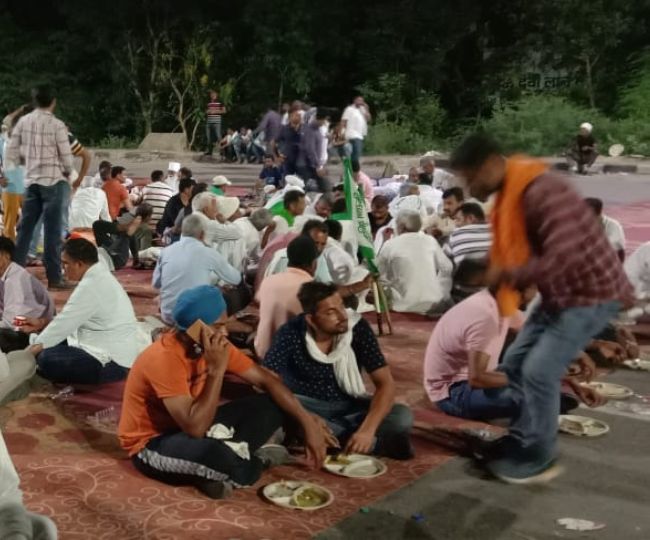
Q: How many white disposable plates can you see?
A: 5